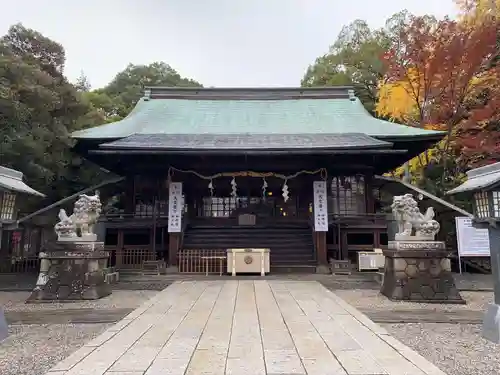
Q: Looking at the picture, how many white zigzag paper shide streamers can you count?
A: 4